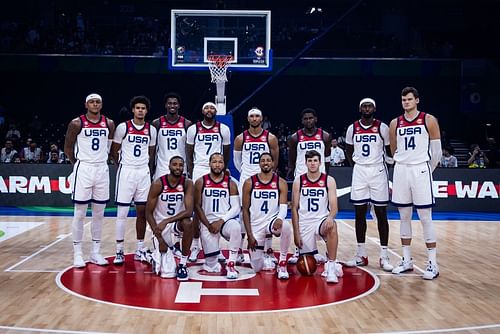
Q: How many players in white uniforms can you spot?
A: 12